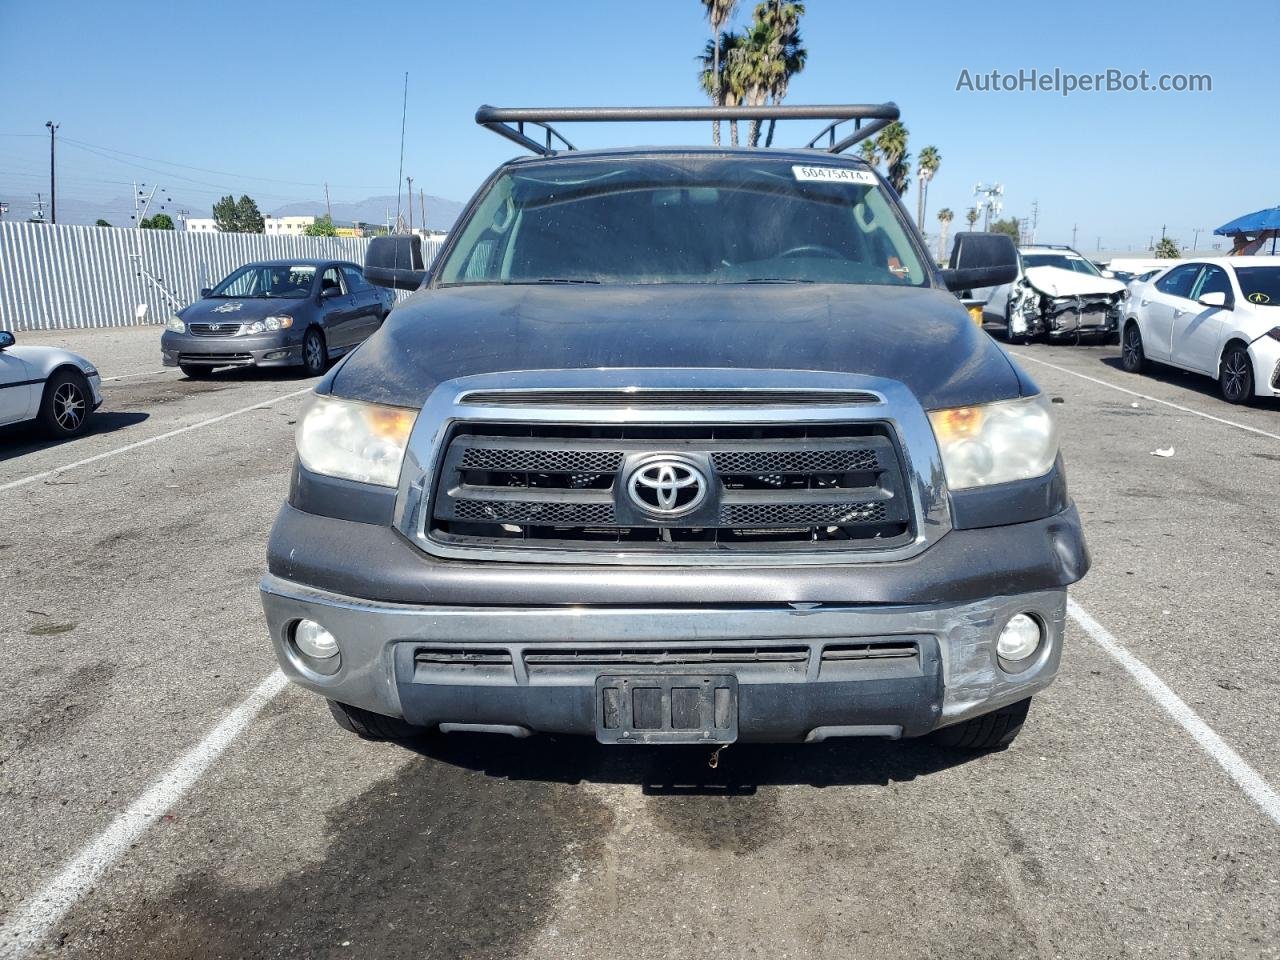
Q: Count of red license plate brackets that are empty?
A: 0